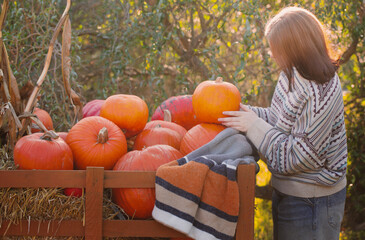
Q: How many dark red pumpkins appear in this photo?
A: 2